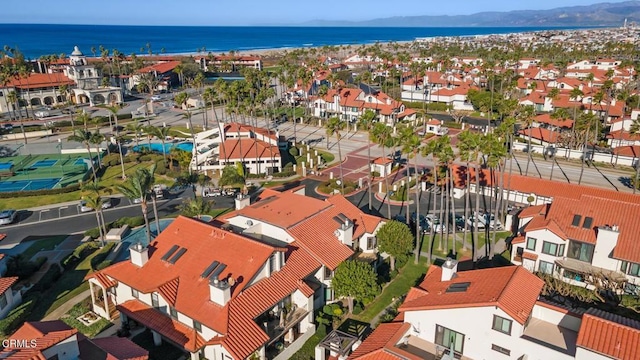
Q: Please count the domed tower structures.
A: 1